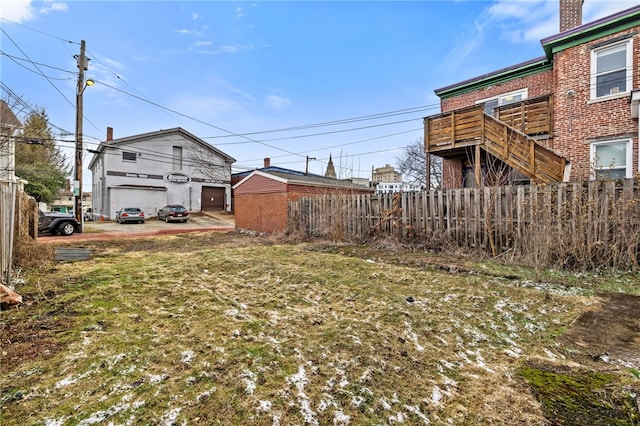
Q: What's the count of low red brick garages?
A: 1